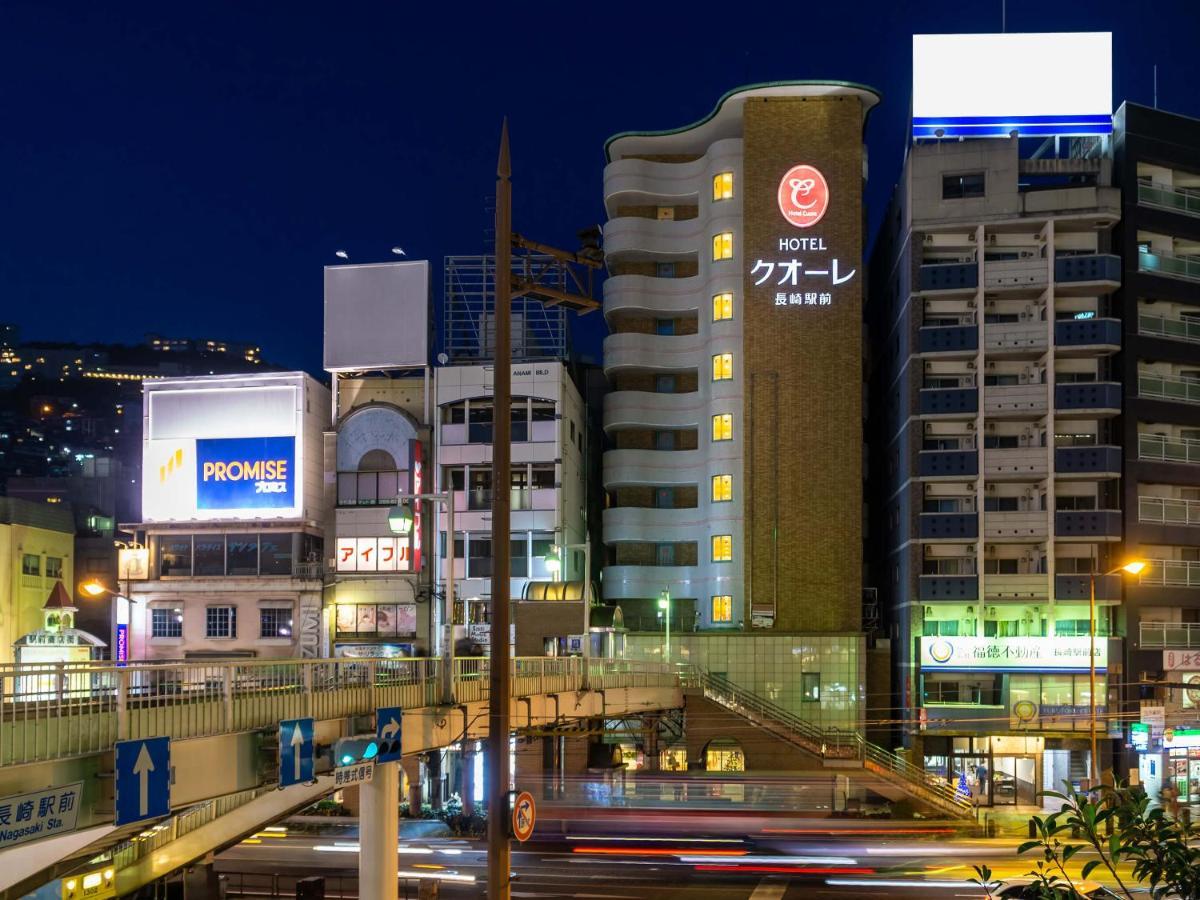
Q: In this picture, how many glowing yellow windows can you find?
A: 8